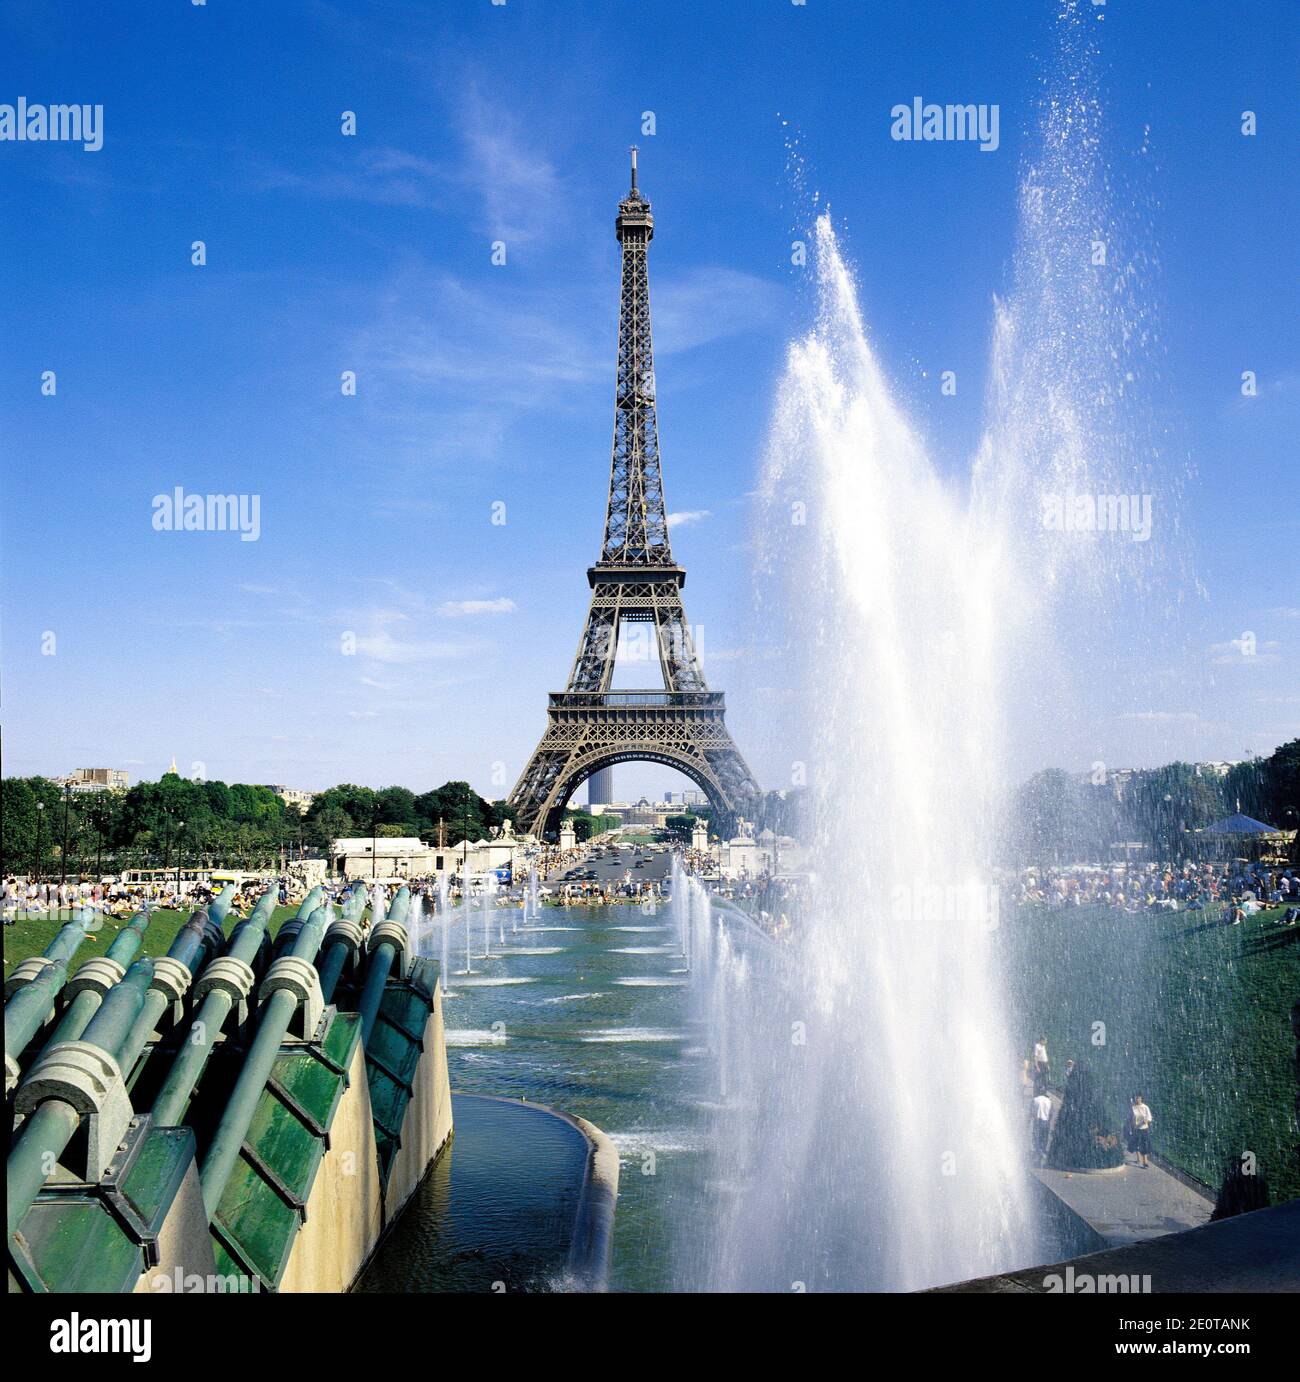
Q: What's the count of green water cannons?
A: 12